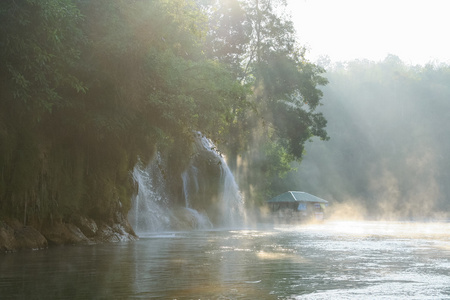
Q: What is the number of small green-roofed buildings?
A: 1